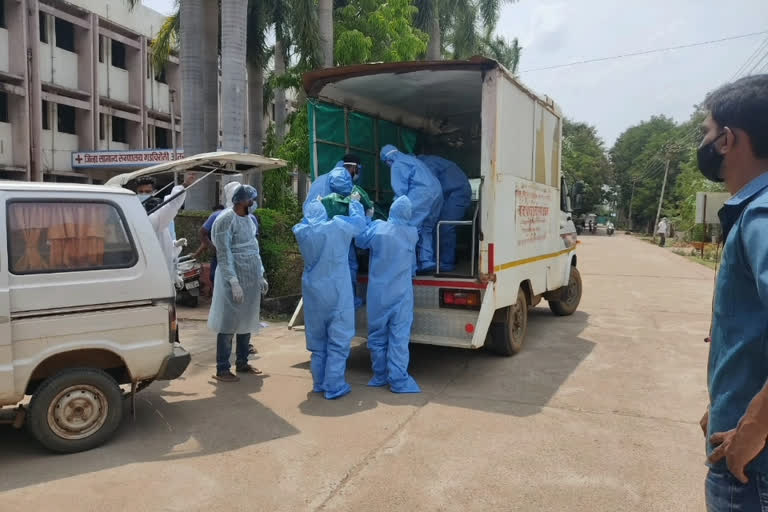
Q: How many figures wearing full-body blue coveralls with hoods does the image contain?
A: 5